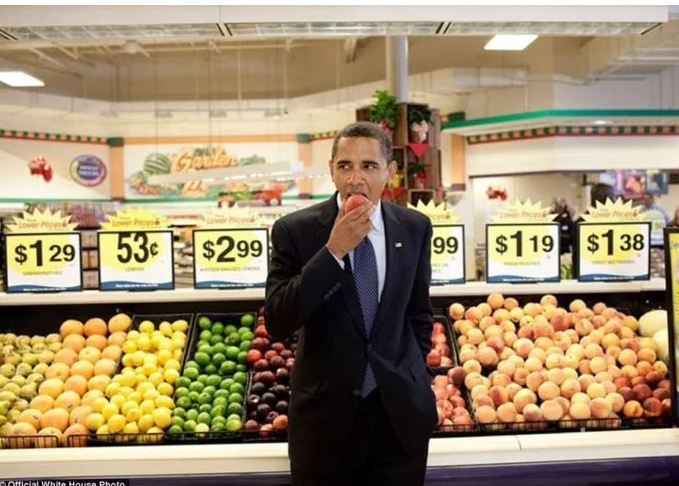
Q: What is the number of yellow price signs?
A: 6